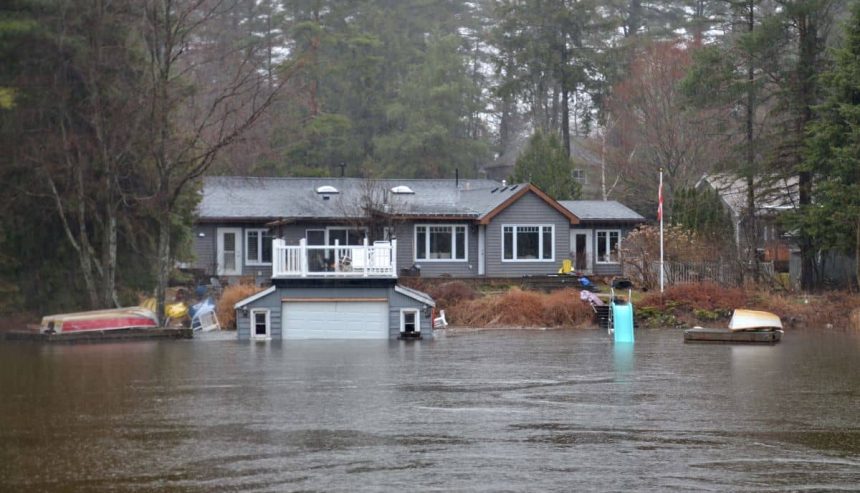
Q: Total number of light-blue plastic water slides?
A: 1